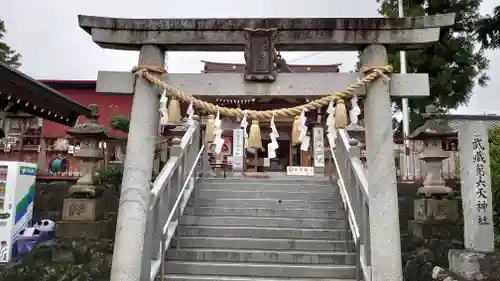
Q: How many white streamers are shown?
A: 8